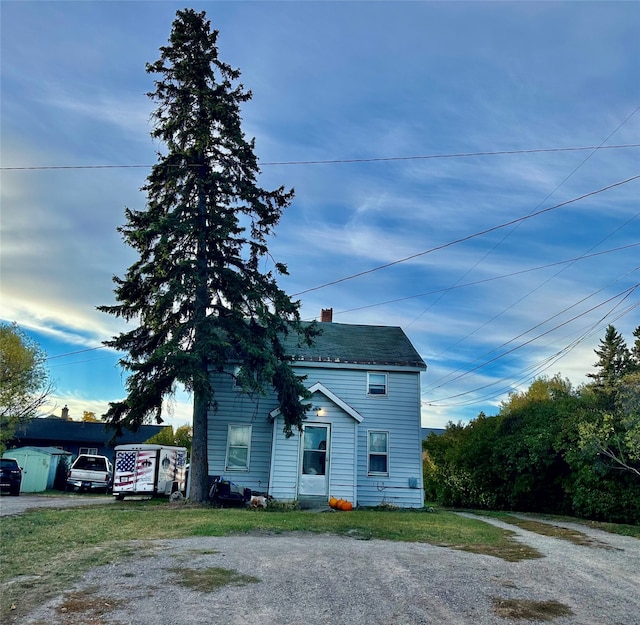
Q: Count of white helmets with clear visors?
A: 0